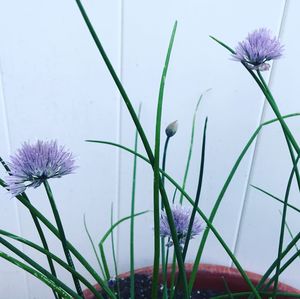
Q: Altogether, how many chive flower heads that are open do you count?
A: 3